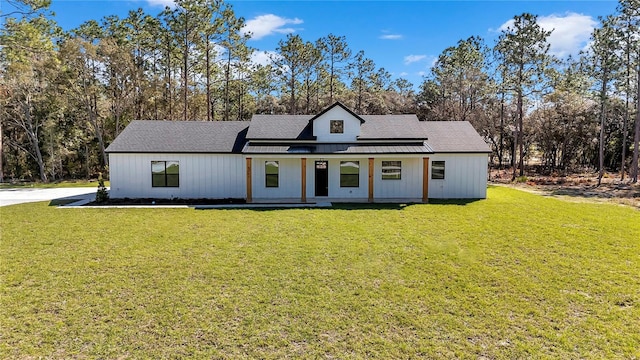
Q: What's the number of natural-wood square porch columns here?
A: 4